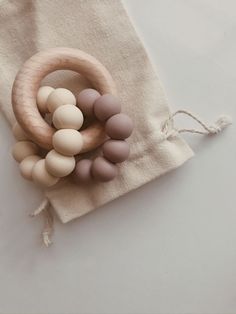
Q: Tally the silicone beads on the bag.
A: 15